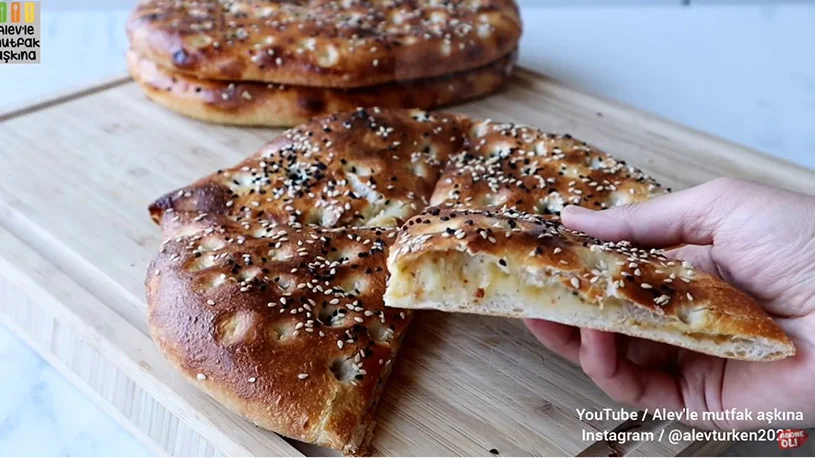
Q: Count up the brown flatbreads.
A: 3